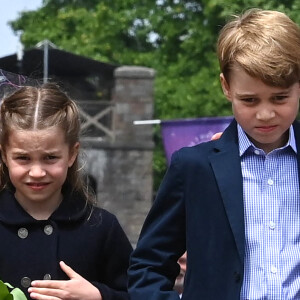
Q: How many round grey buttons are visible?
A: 4